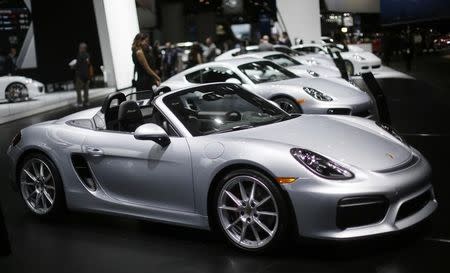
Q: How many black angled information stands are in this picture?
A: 2